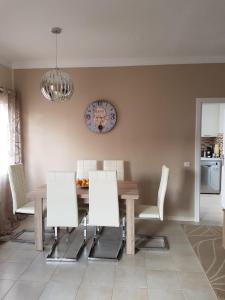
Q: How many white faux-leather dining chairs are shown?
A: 6